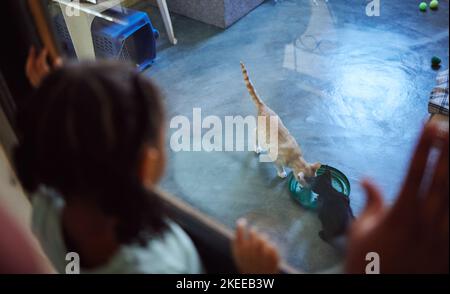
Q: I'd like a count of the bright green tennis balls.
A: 2